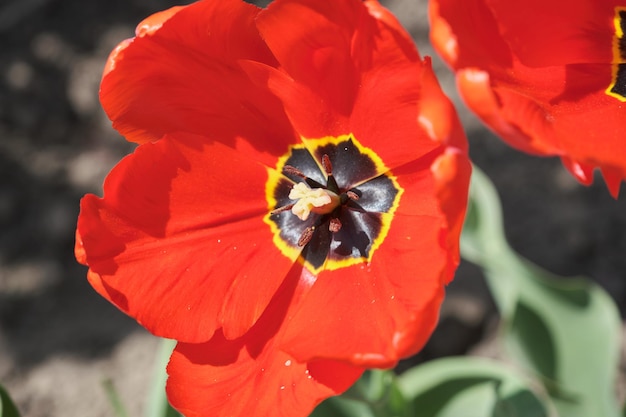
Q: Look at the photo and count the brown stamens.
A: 6